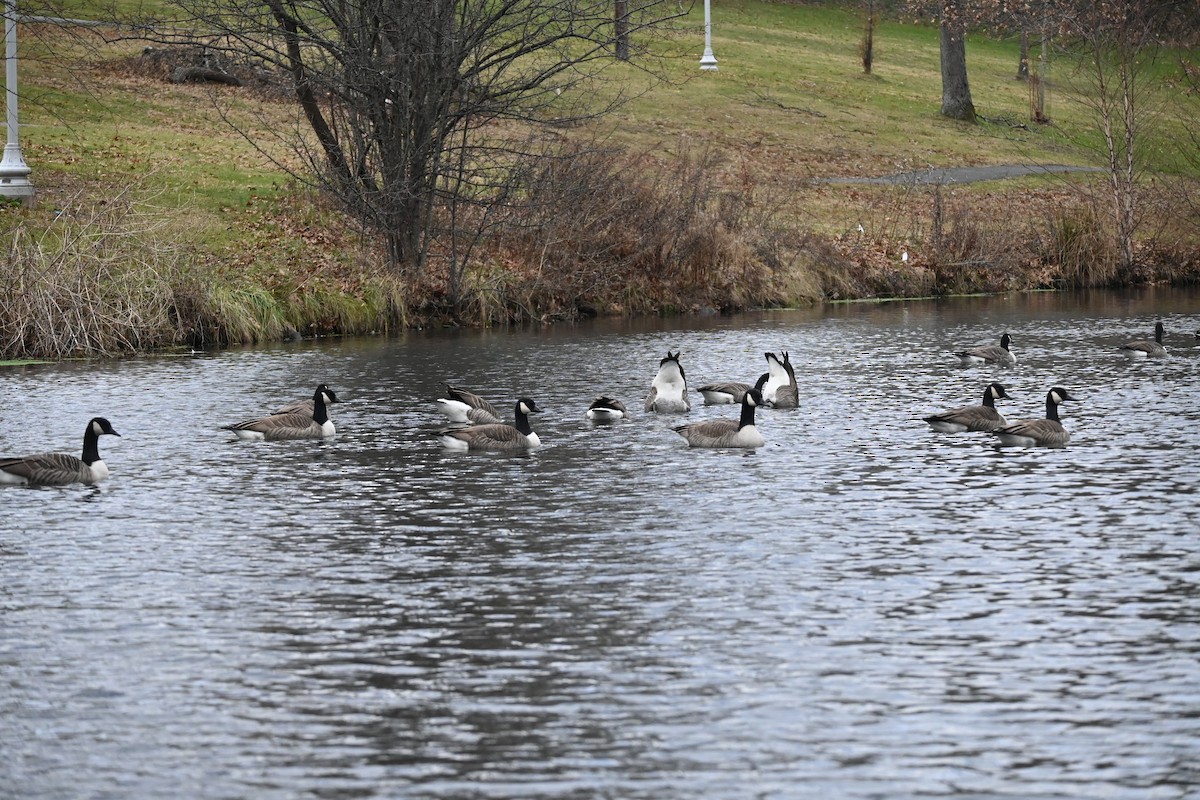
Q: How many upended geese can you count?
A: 2